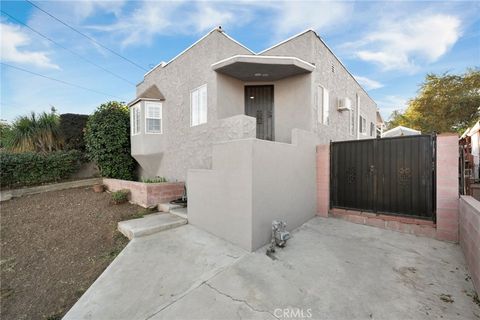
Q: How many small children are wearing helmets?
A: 0